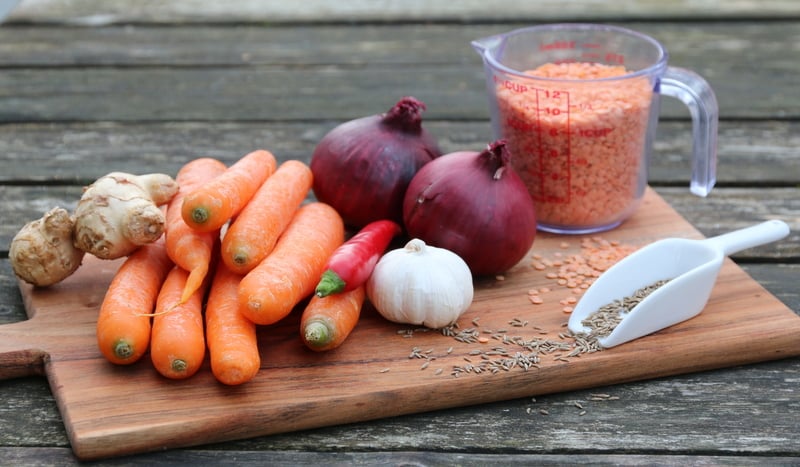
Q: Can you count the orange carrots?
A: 8